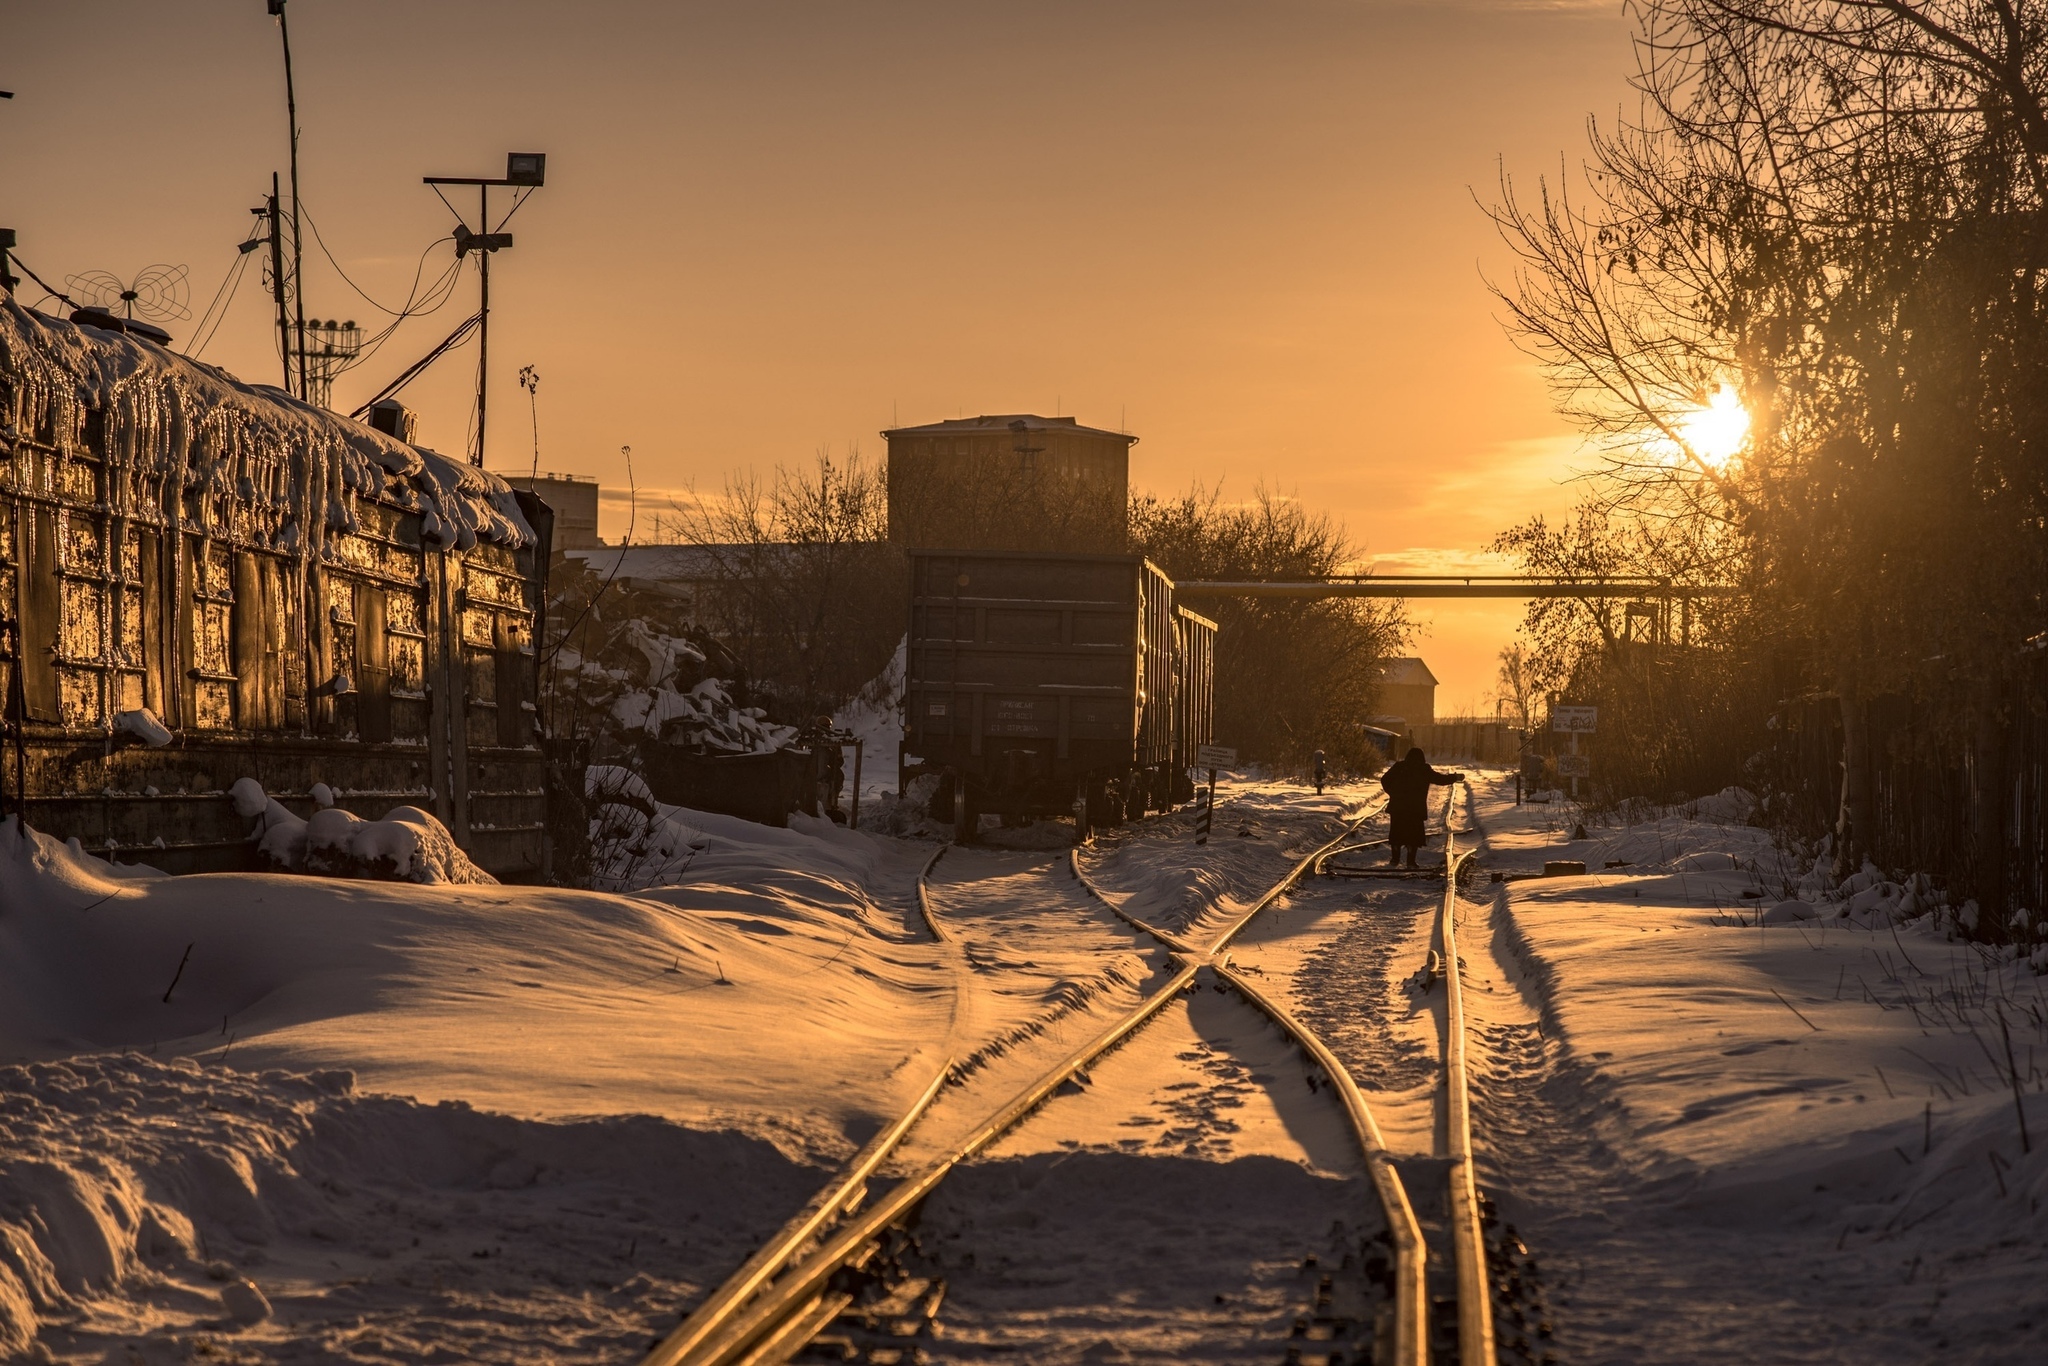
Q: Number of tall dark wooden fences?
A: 1